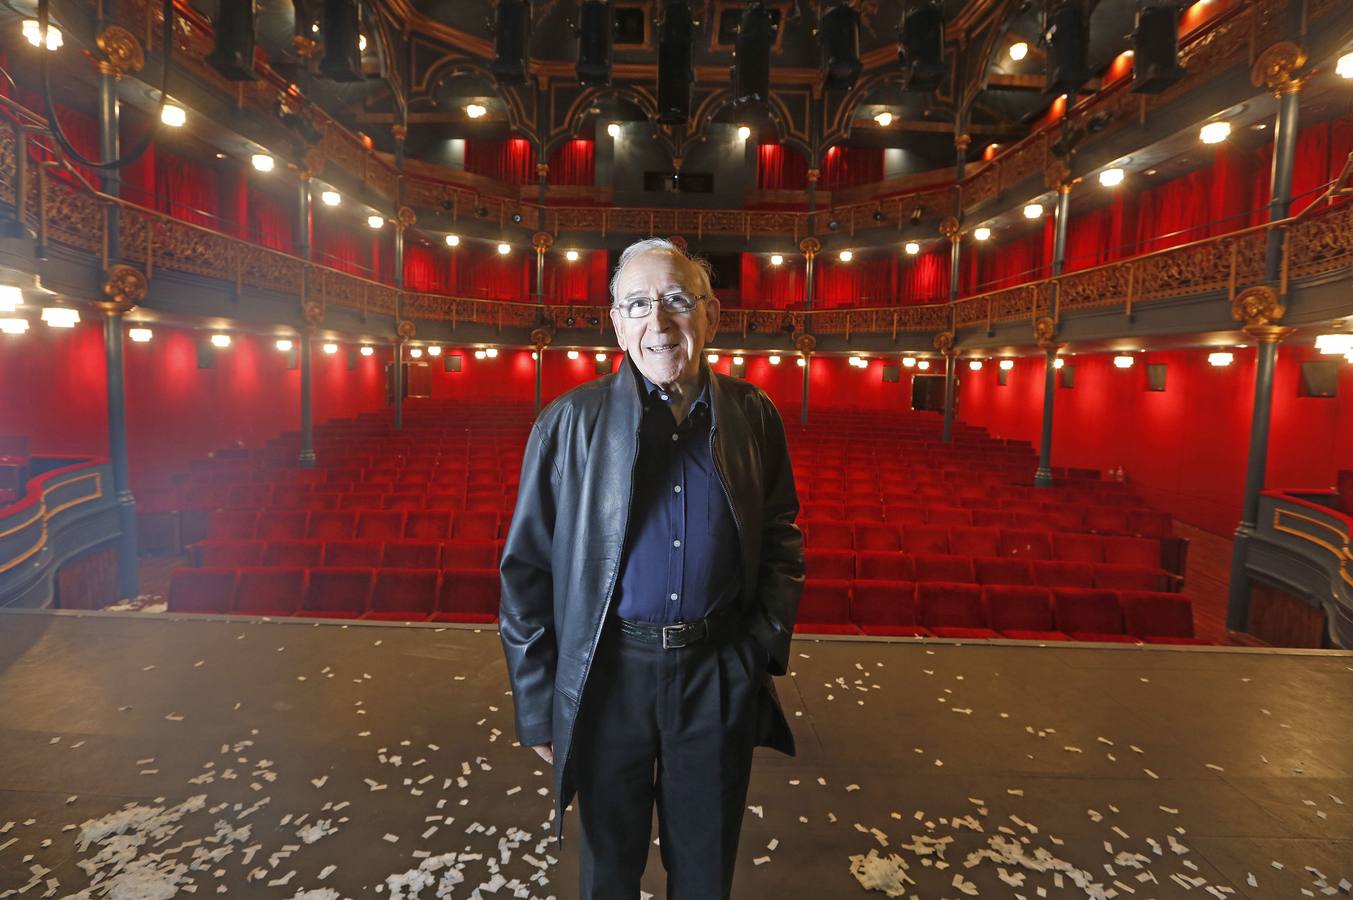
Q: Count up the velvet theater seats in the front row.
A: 11